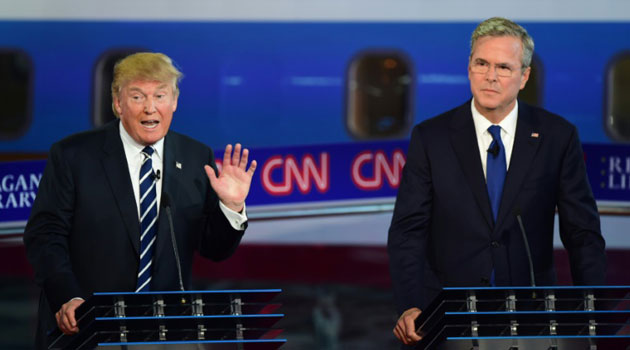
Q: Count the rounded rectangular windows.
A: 5